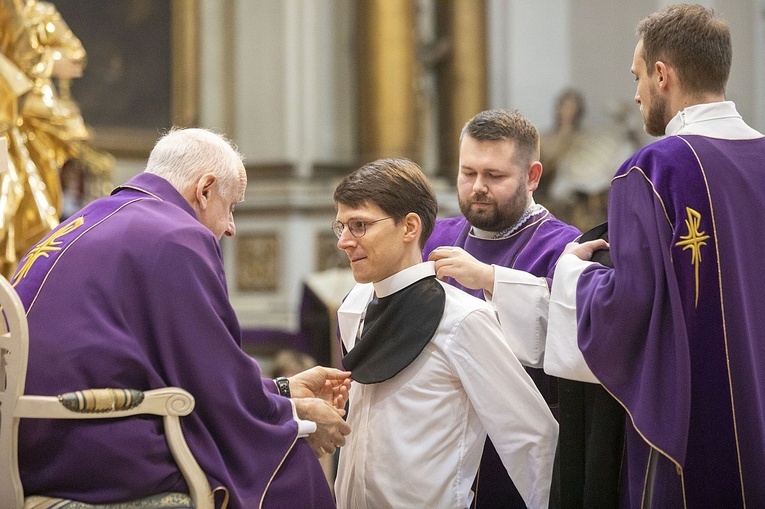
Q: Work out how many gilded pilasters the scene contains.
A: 2